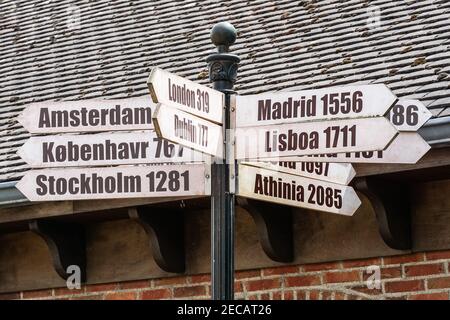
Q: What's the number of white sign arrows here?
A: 11